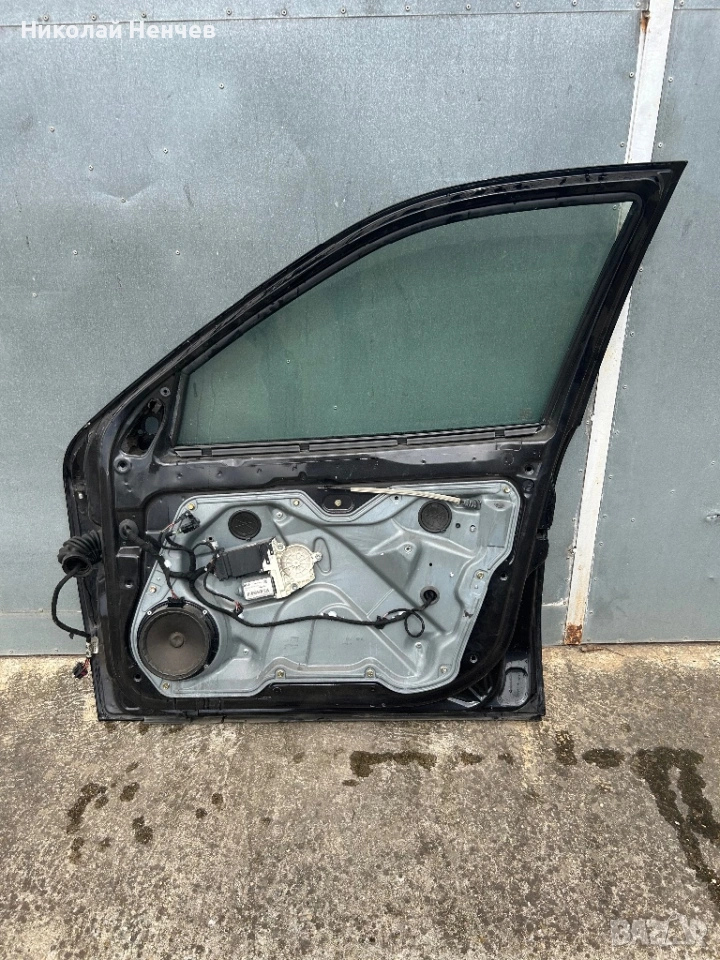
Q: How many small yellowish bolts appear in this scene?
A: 10